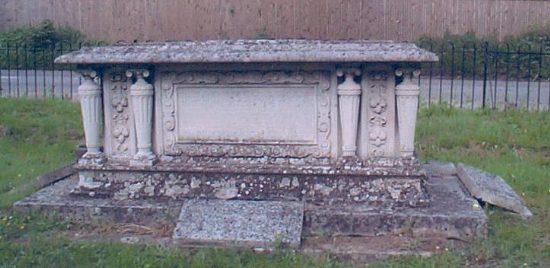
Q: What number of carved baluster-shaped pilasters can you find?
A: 4